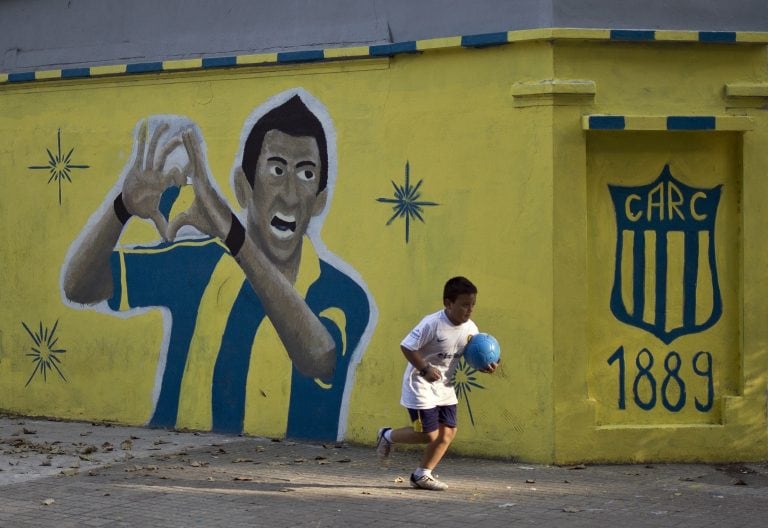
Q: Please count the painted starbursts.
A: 4